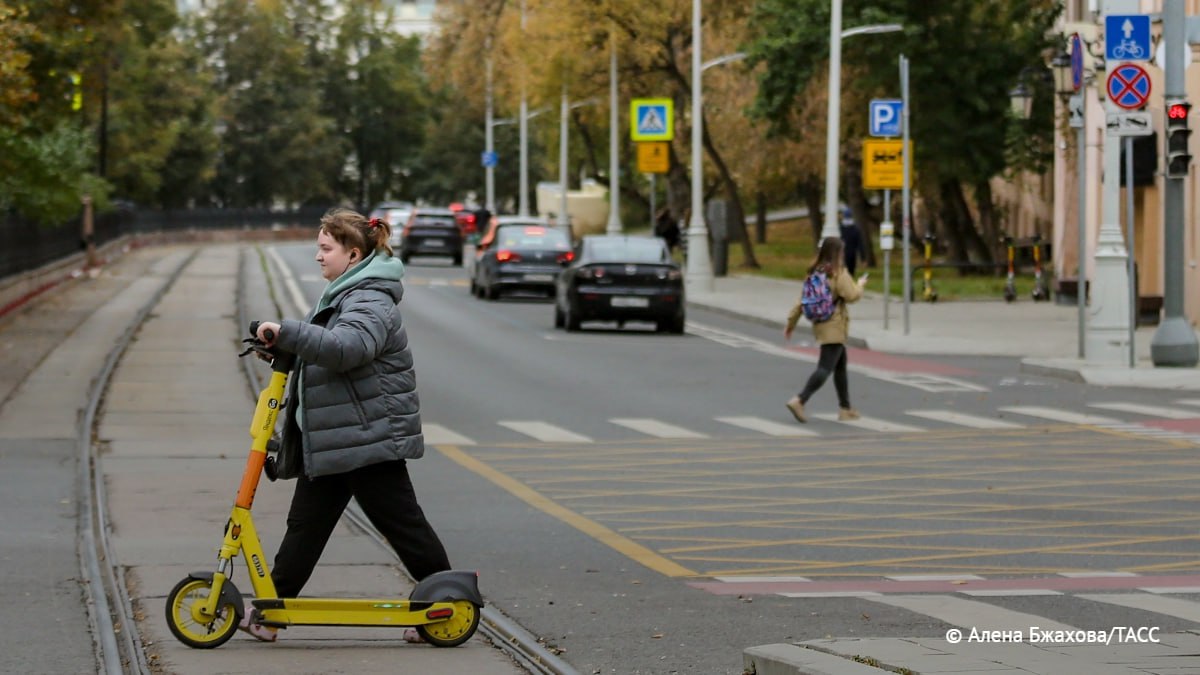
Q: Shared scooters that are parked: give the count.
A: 3